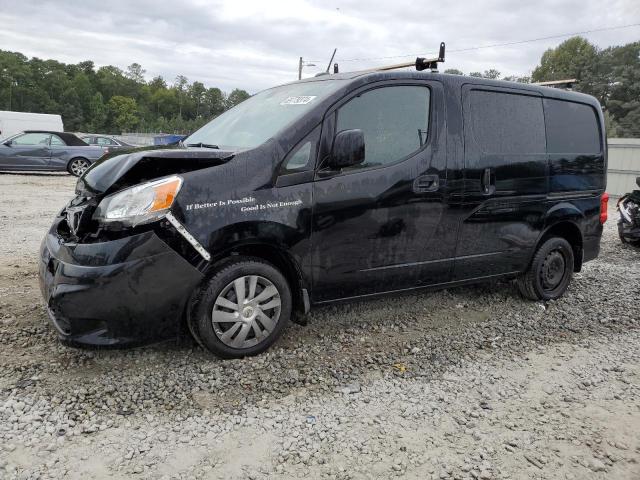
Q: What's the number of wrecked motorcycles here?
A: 1